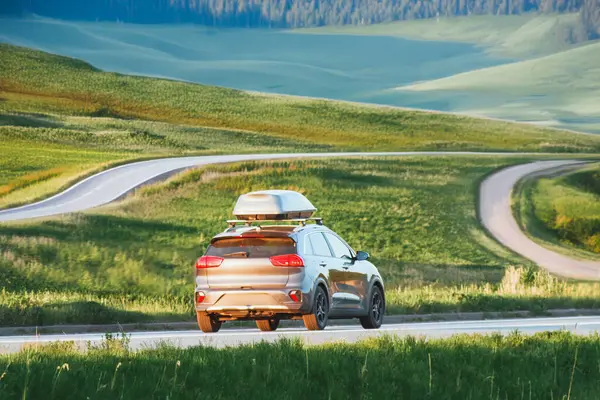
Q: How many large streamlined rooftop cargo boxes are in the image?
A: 1